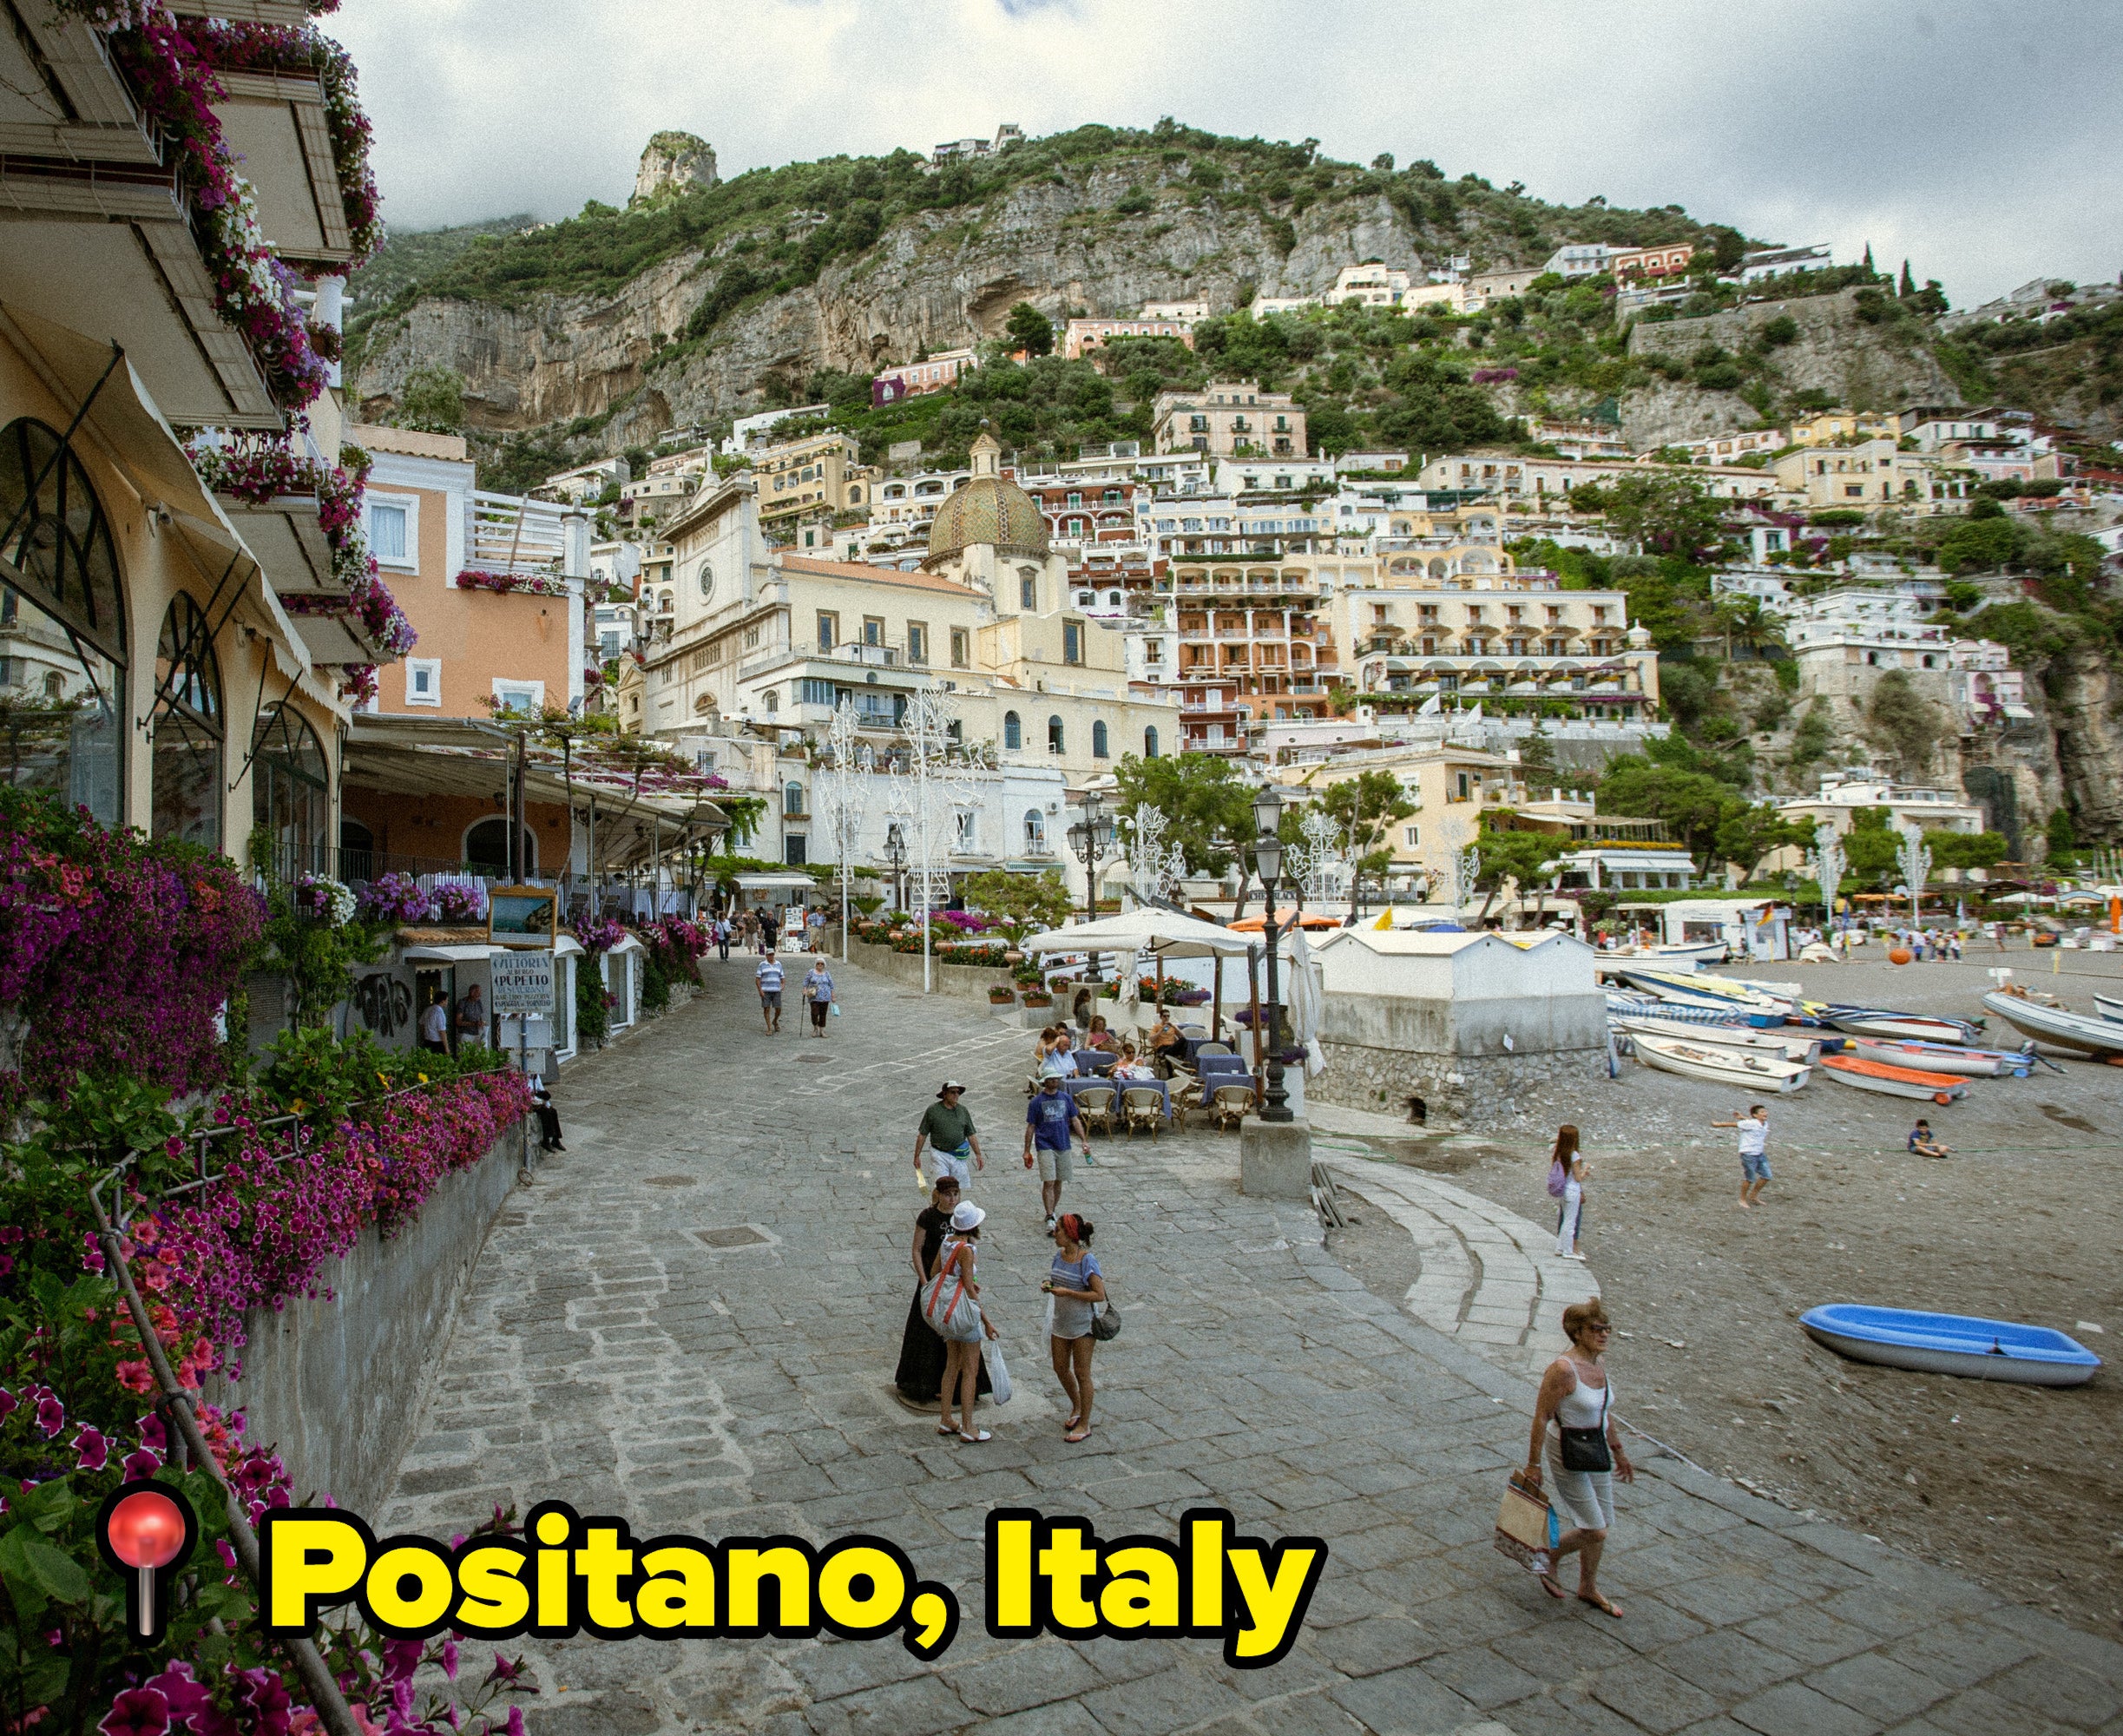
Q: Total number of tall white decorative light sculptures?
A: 7